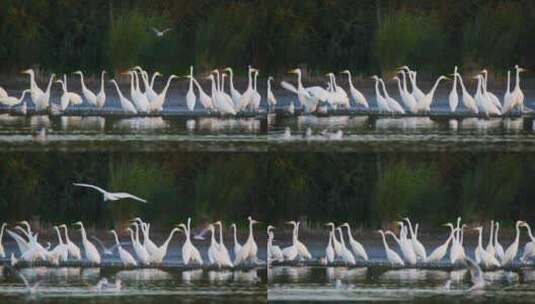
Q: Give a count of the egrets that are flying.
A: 2